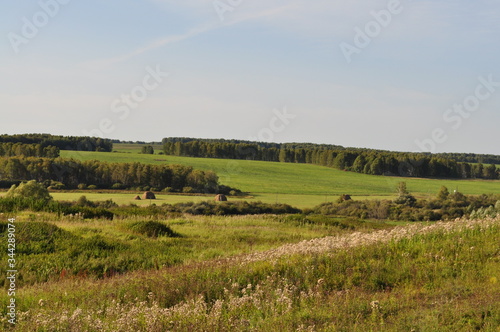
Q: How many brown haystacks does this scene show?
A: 3